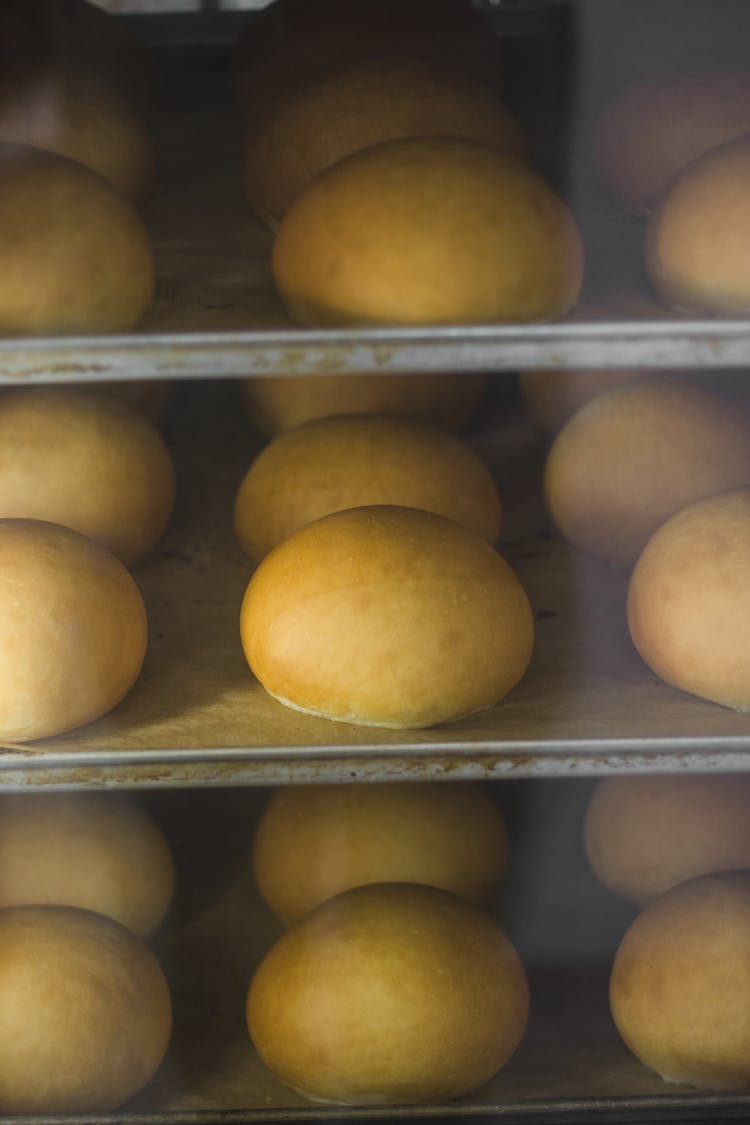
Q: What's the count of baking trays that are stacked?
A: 3